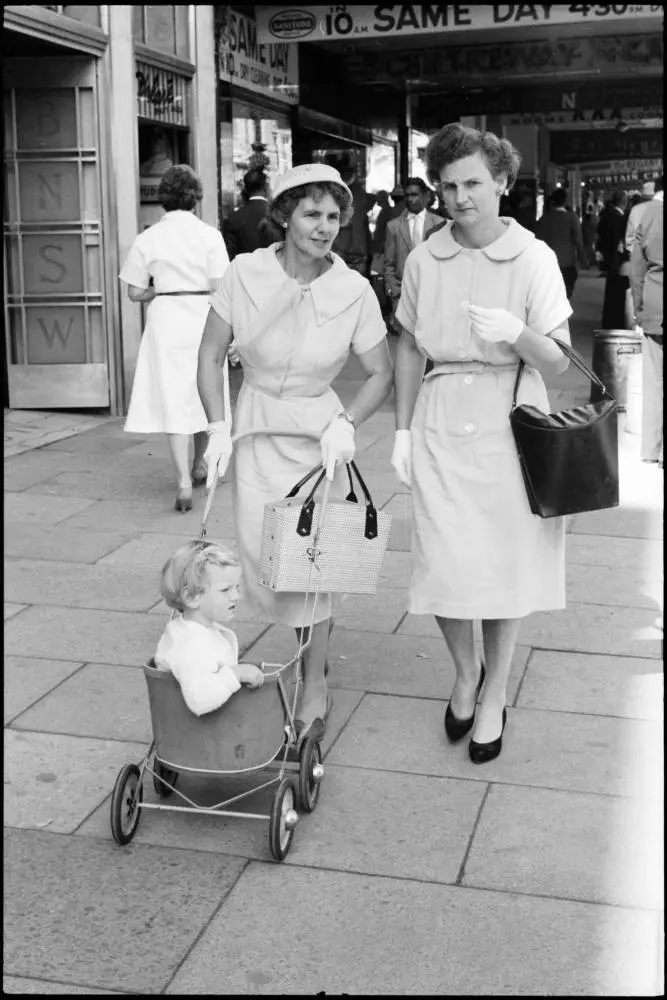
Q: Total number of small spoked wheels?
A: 4